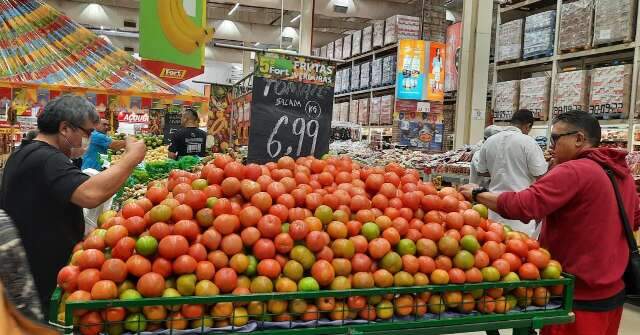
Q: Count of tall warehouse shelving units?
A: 2